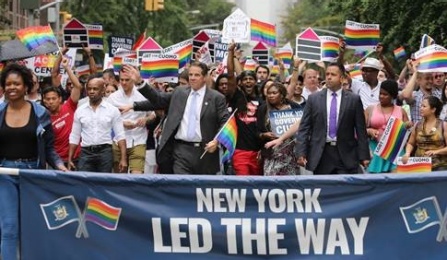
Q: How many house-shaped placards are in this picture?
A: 6